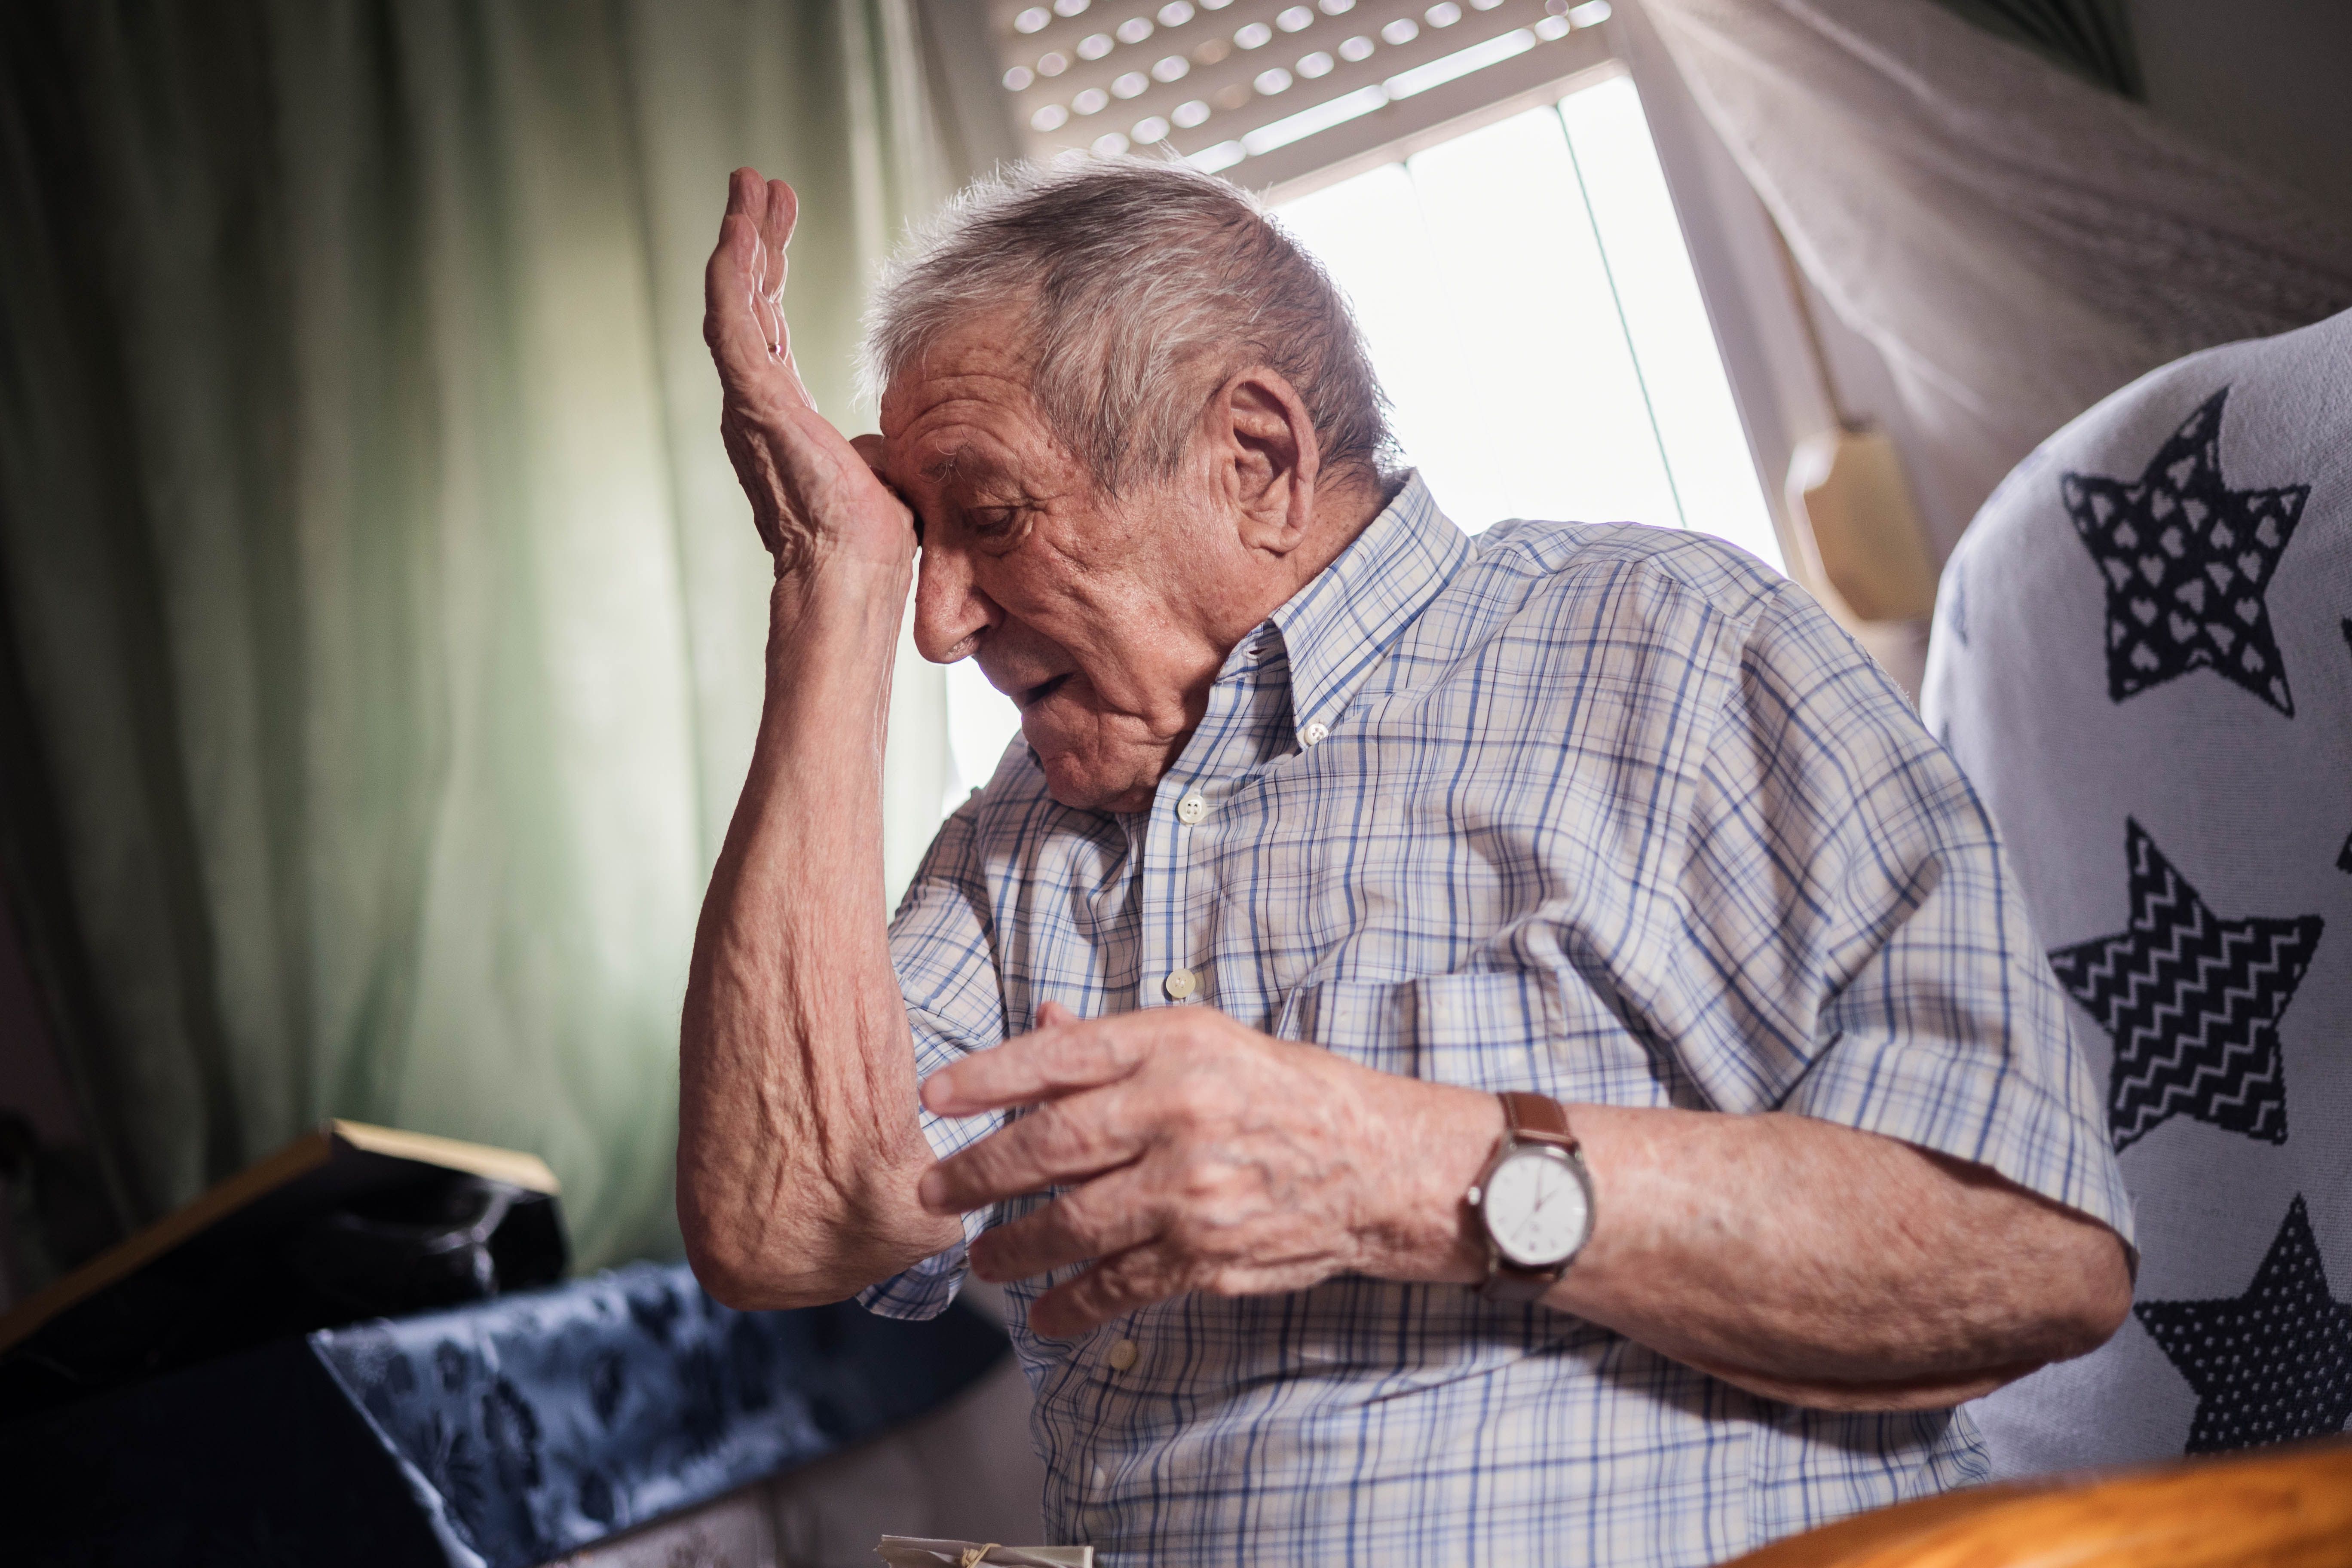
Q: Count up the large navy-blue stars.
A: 3